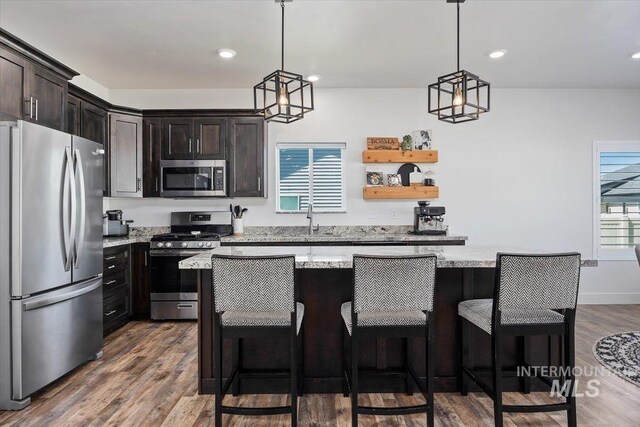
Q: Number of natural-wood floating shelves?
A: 2